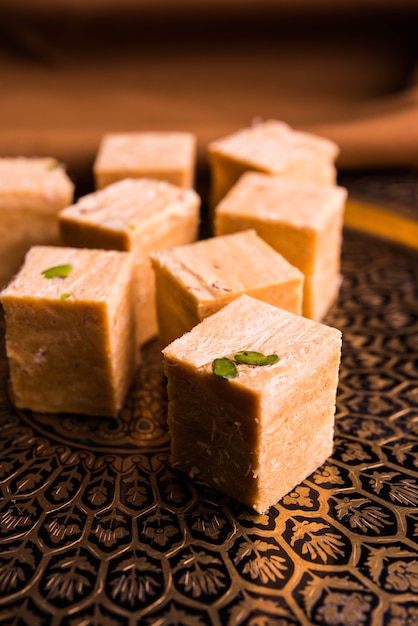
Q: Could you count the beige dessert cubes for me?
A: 8